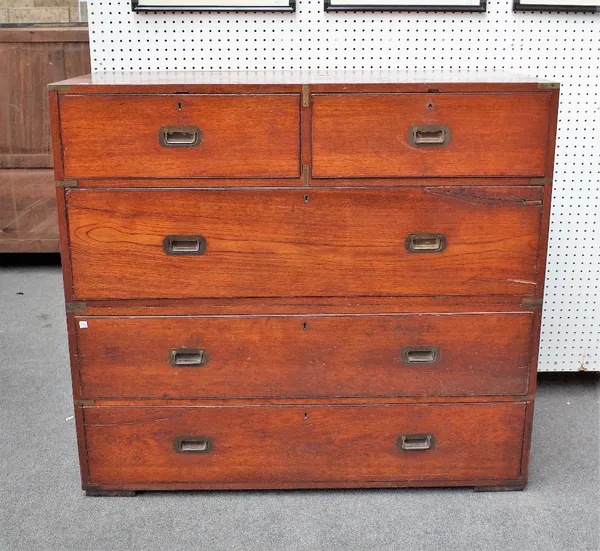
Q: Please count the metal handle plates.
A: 8